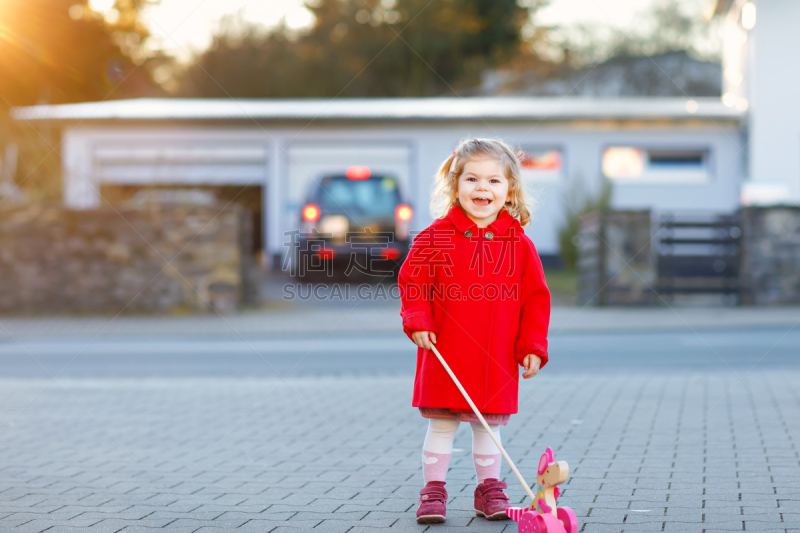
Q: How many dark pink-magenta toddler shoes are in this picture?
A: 2